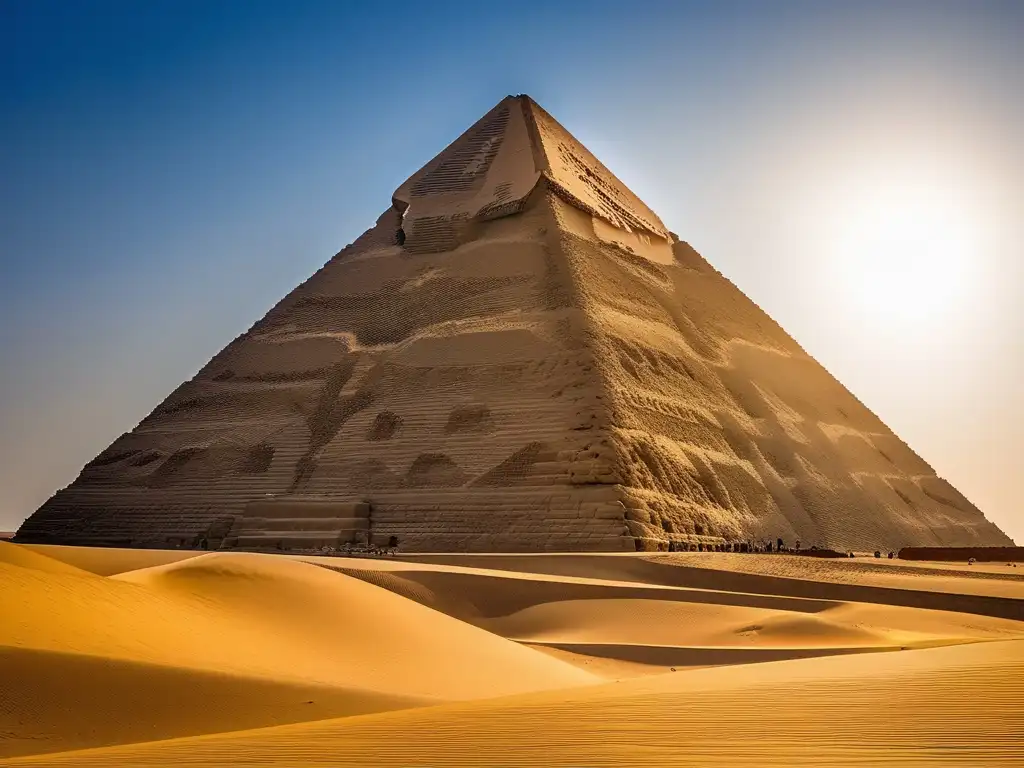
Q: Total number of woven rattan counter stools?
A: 0